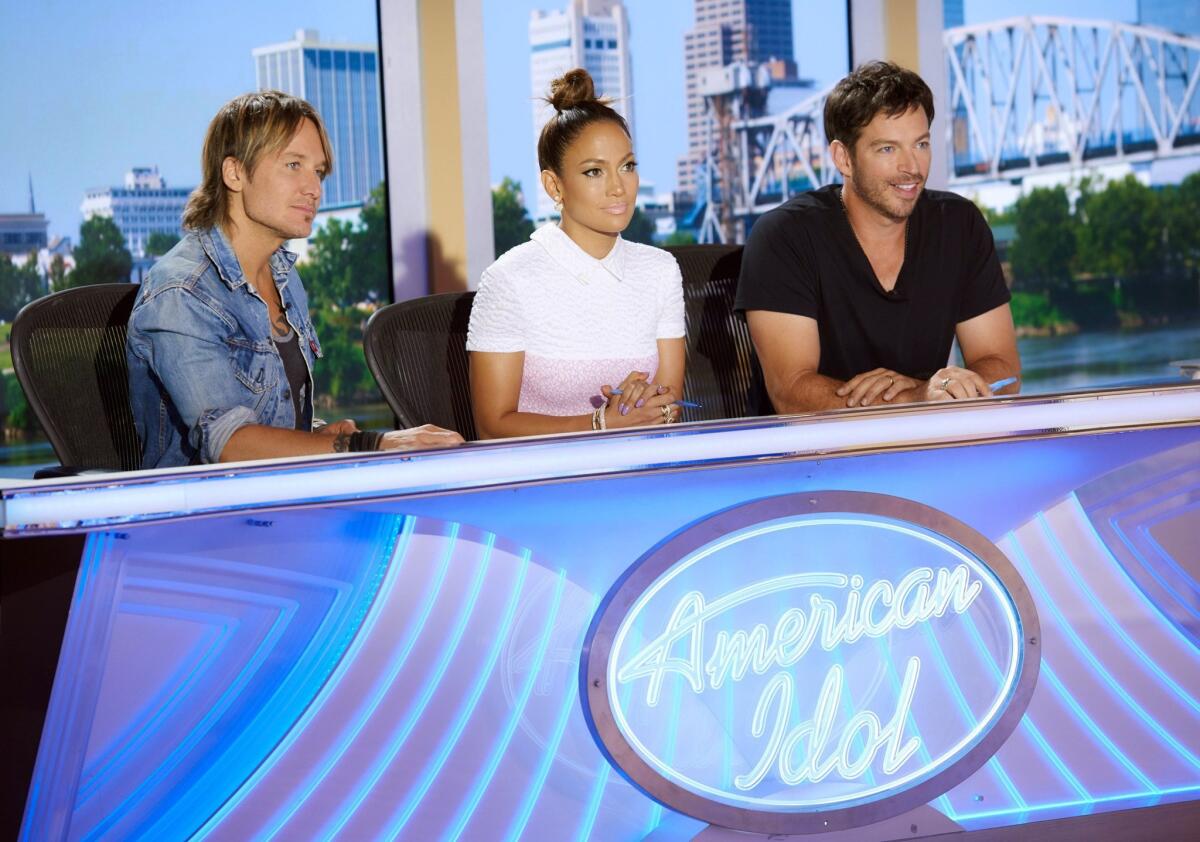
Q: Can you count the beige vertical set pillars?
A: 2